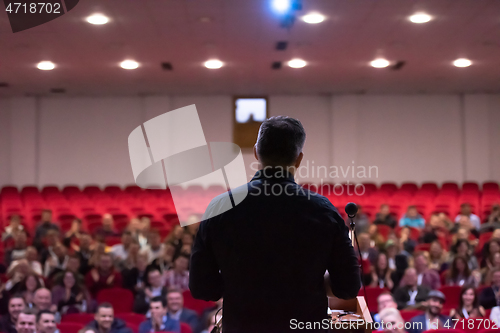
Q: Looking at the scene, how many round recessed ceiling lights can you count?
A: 9